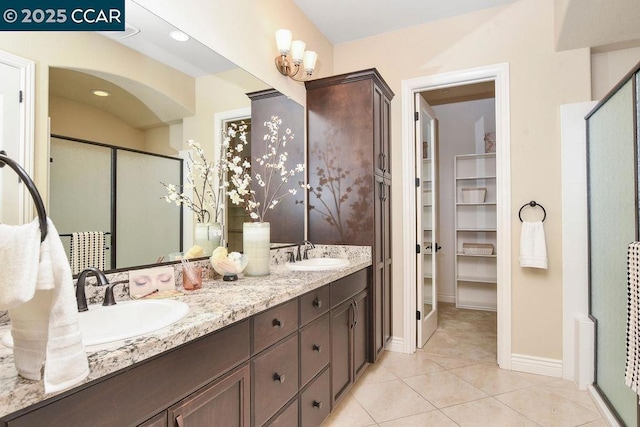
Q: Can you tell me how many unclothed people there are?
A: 0